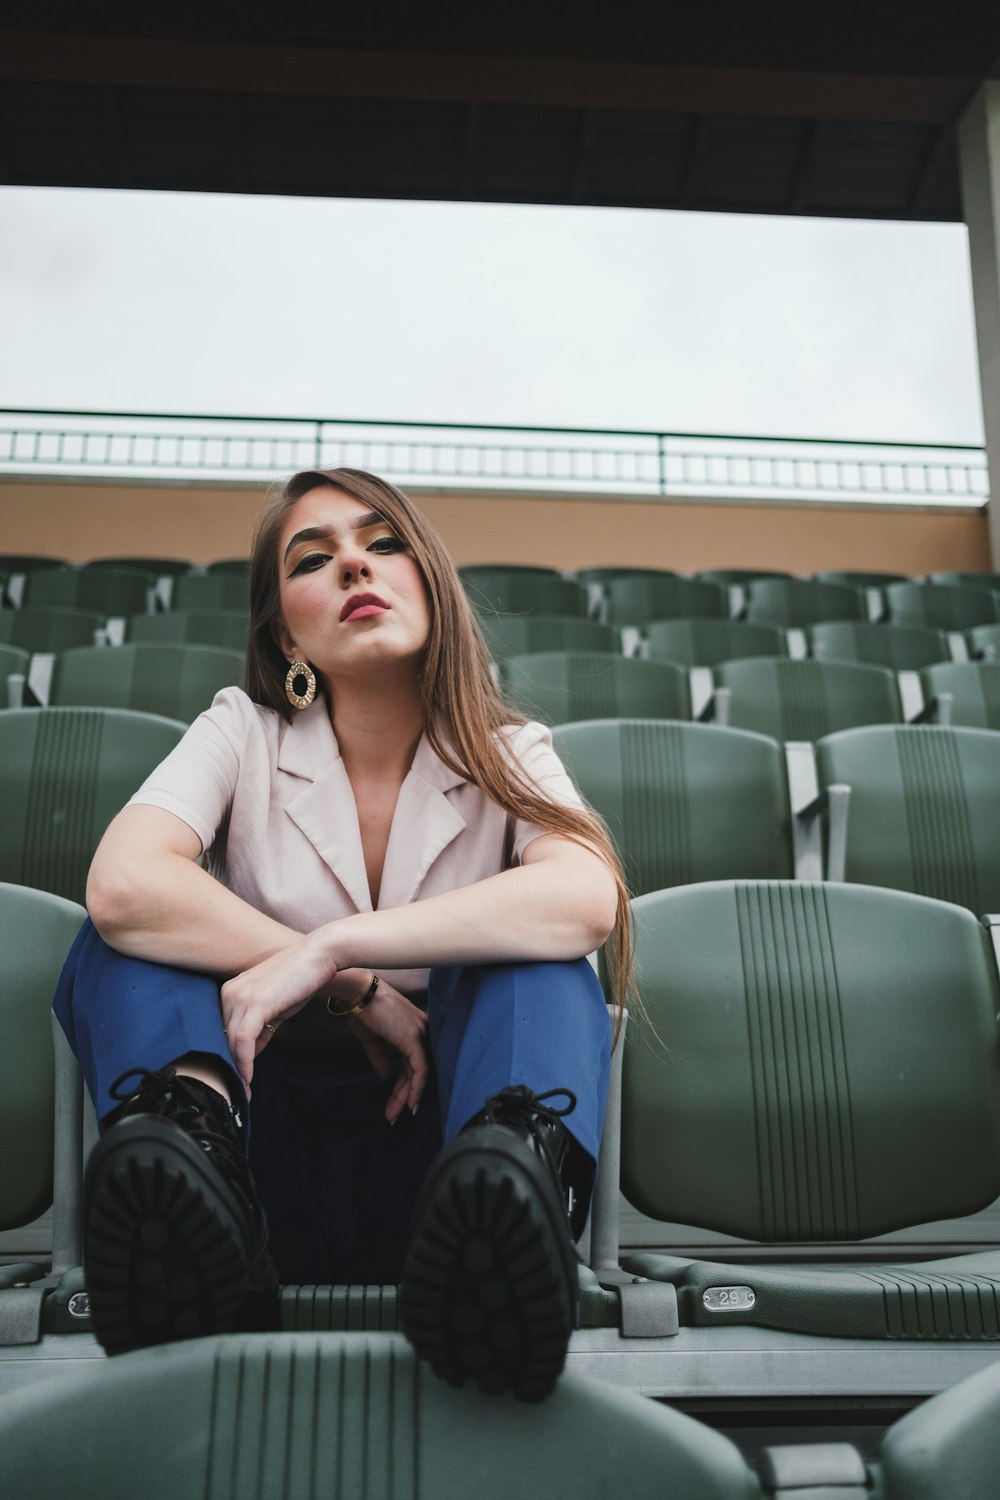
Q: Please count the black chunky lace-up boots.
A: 2